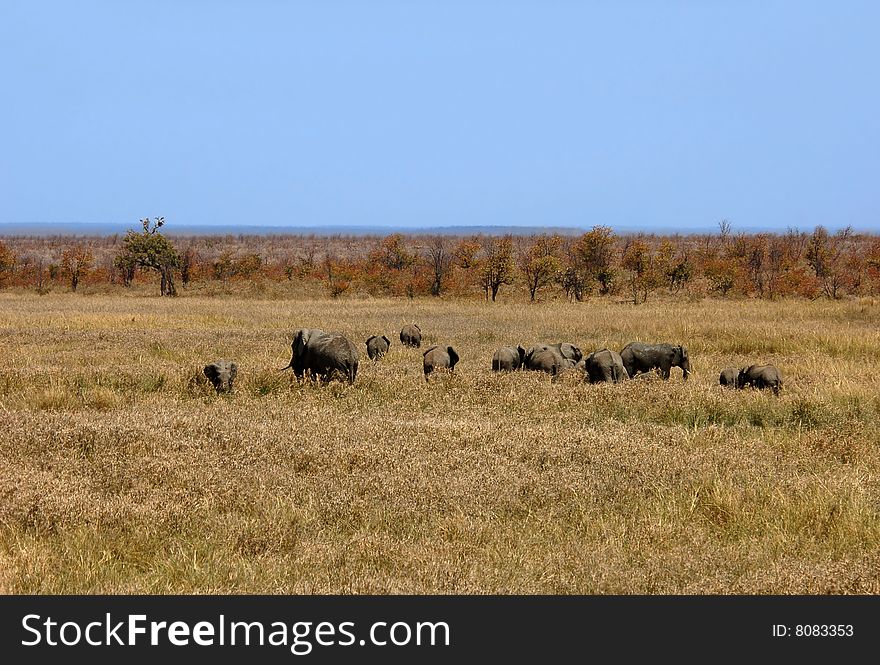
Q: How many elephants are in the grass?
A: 12